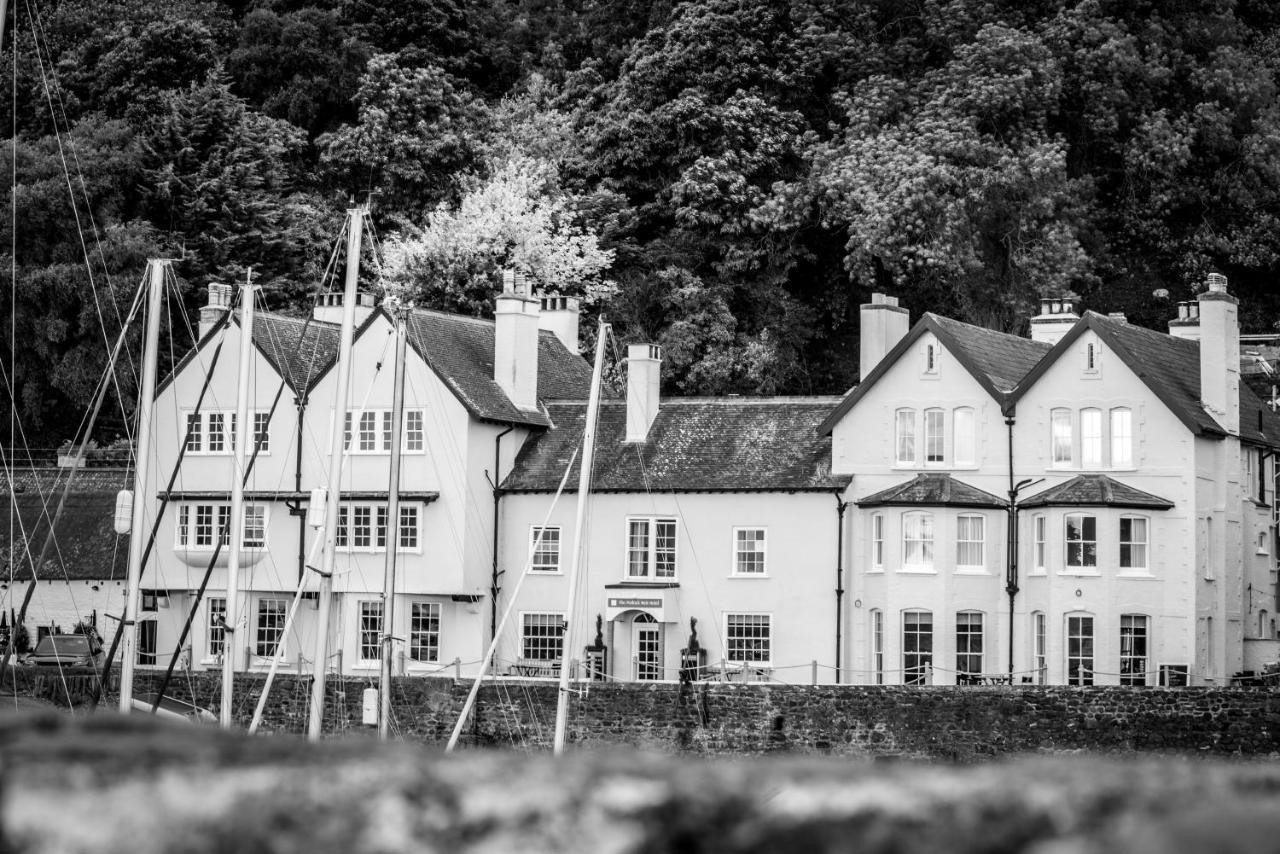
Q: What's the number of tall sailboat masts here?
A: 5